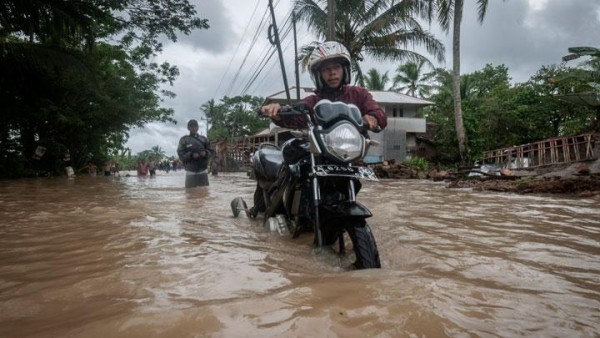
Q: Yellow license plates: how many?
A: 0